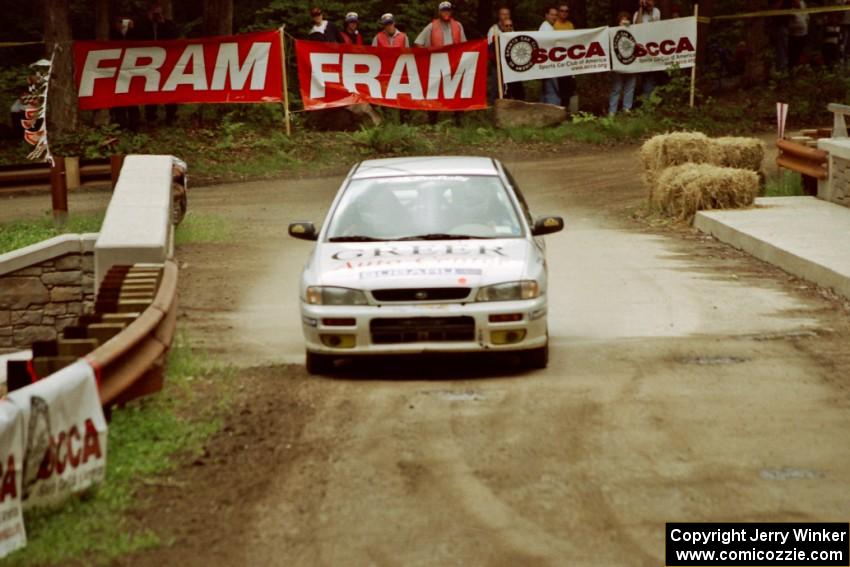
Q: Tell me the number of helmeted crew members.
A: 2